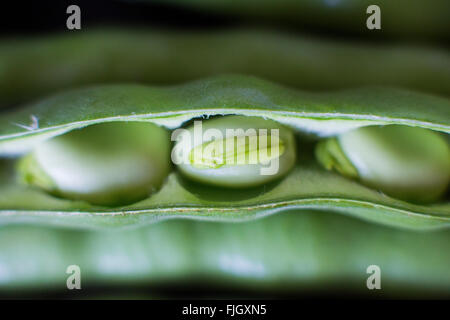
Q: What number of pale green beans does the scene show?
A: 3